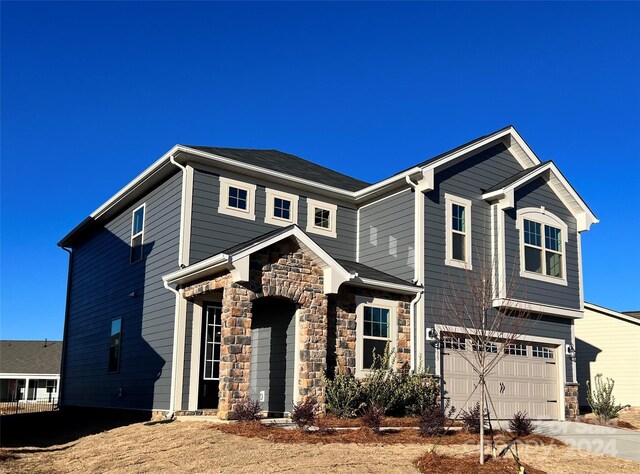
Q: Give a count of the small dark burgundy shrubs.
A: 6